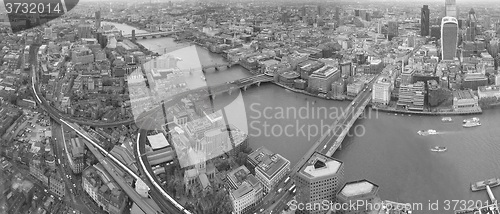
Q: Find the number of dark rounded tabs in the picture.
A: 1